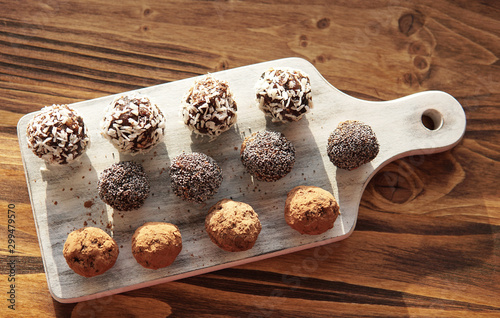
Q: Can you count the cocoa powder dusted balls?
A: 4